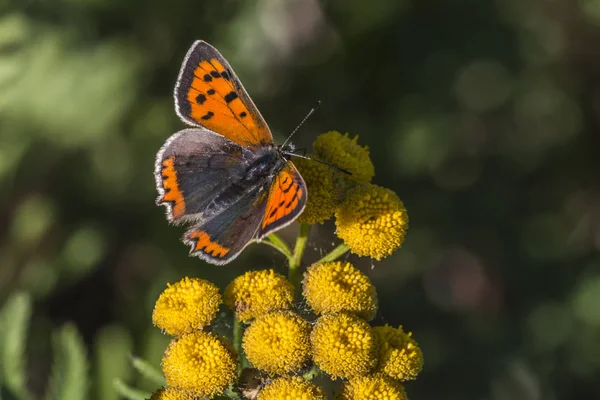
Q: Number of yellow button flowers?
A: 13